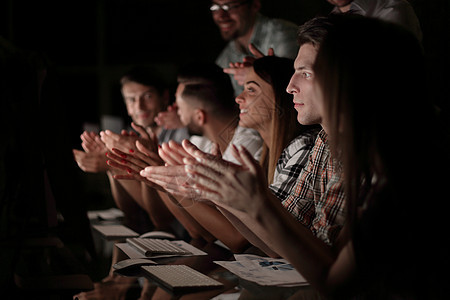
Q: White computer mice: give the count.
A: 2